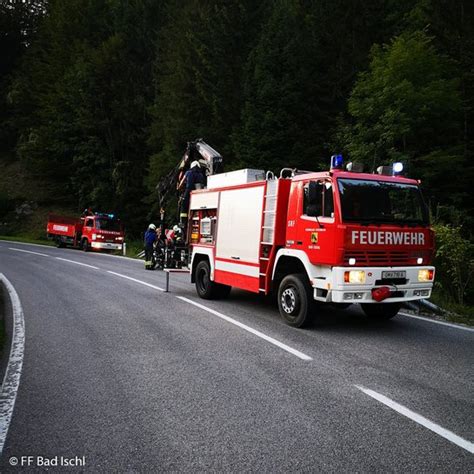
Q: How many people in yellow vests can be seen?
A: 0